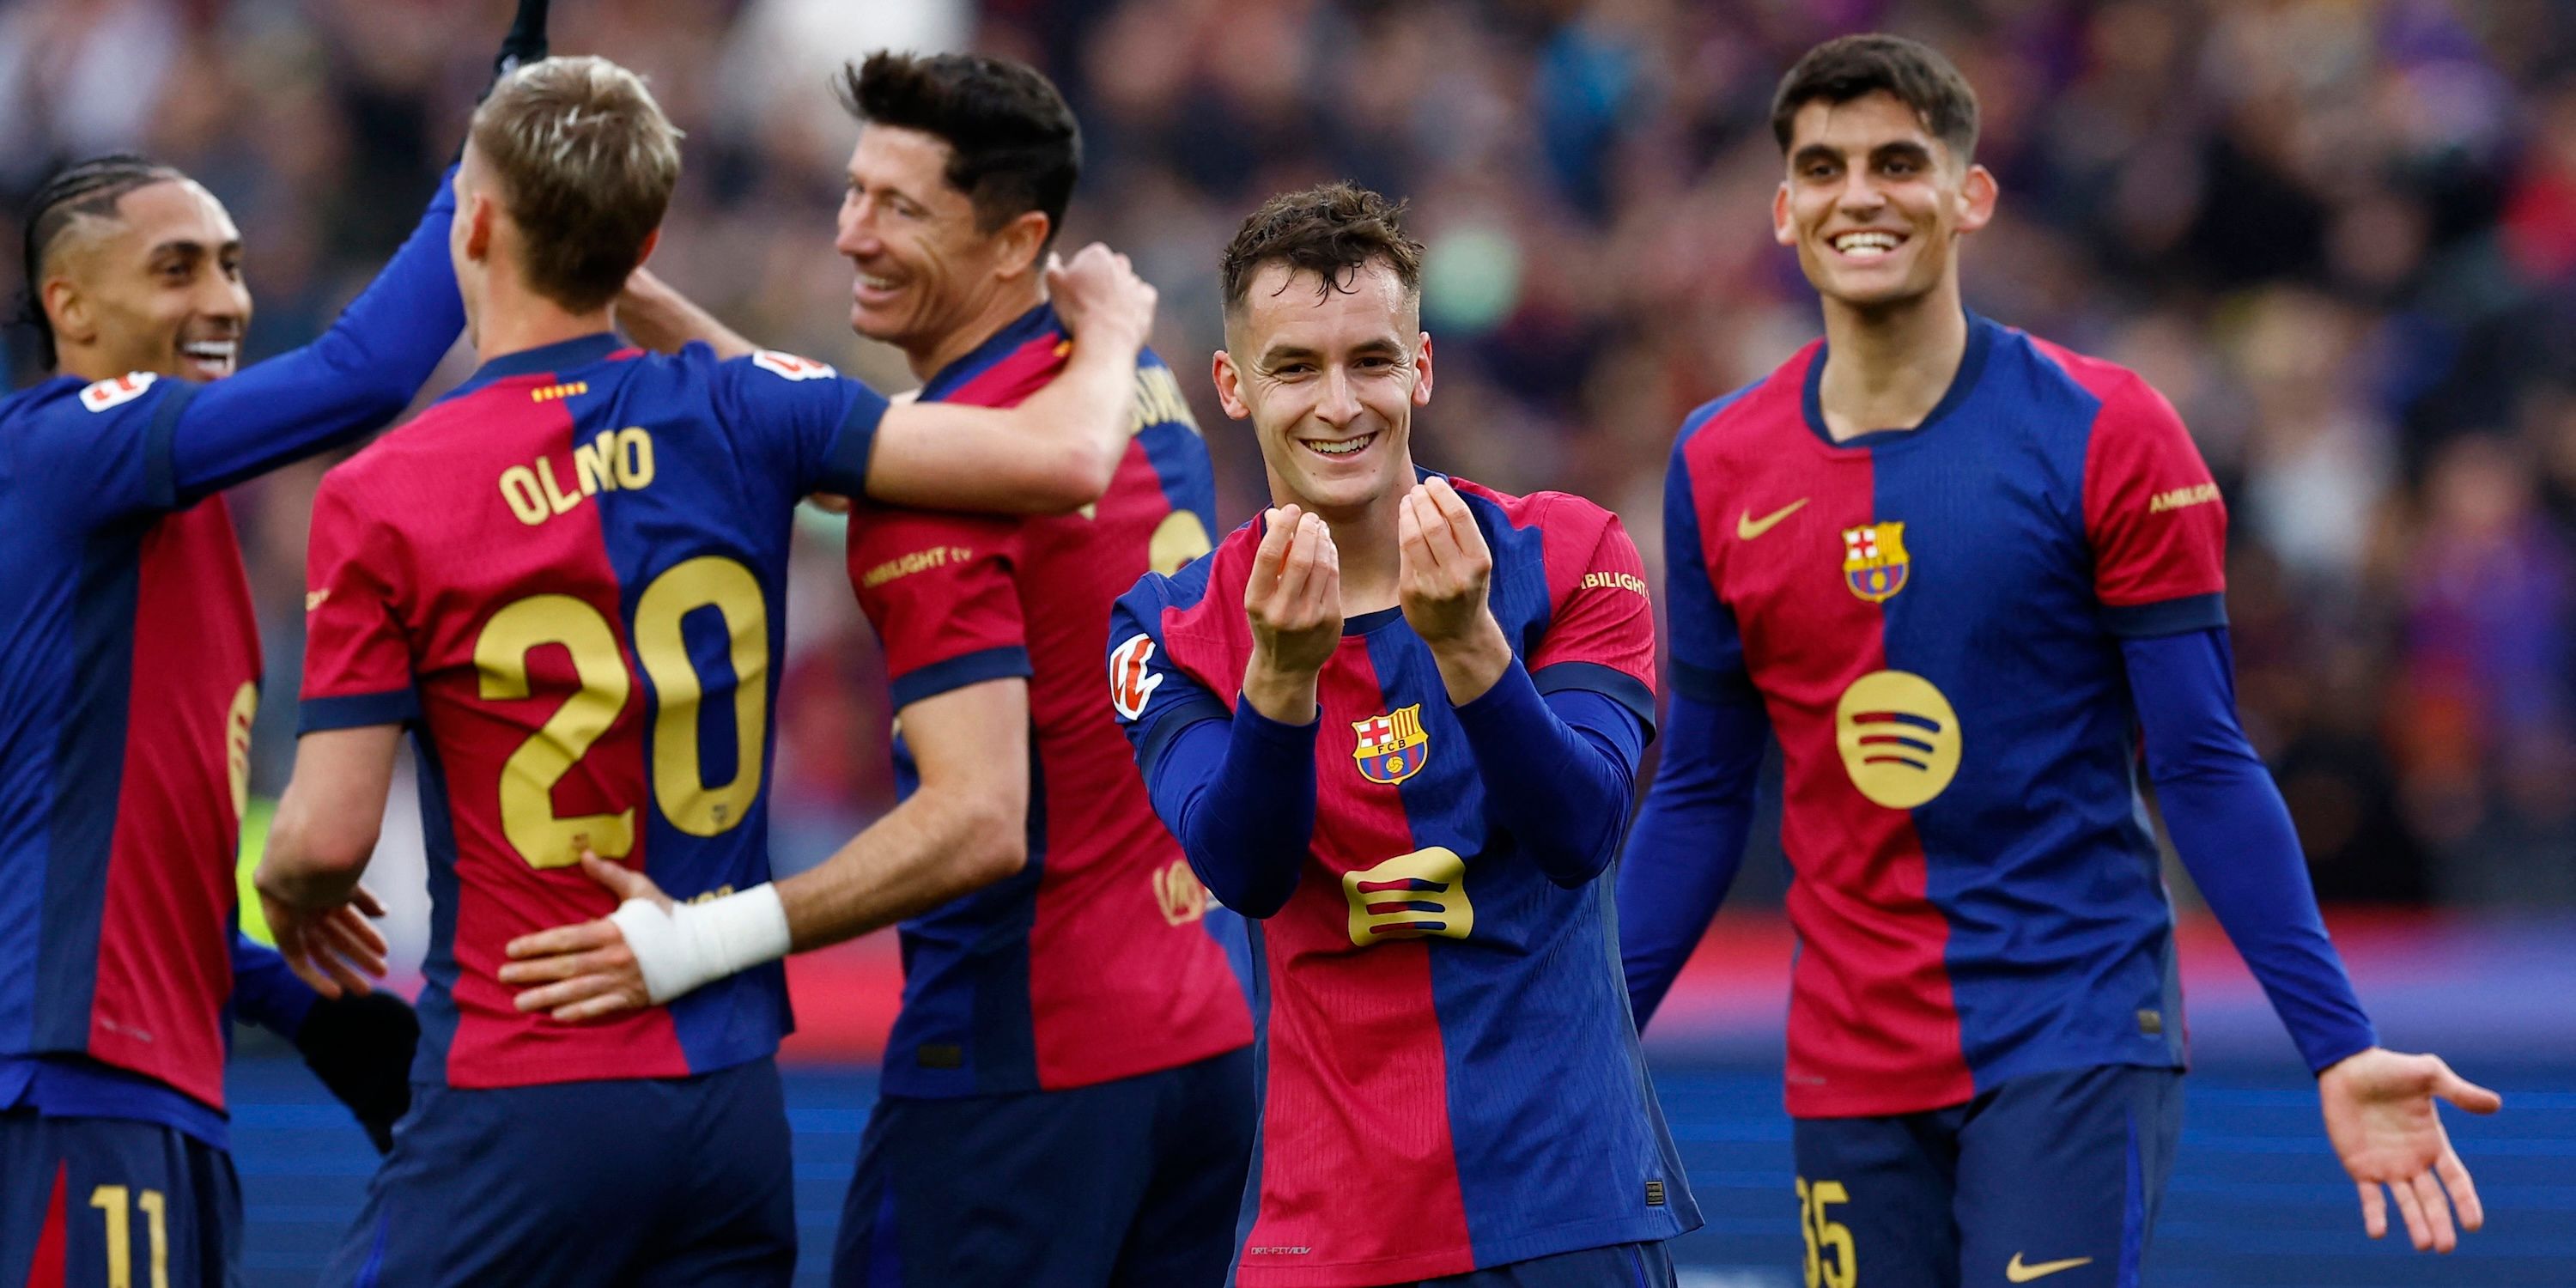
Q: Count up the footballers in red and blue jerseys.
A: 5